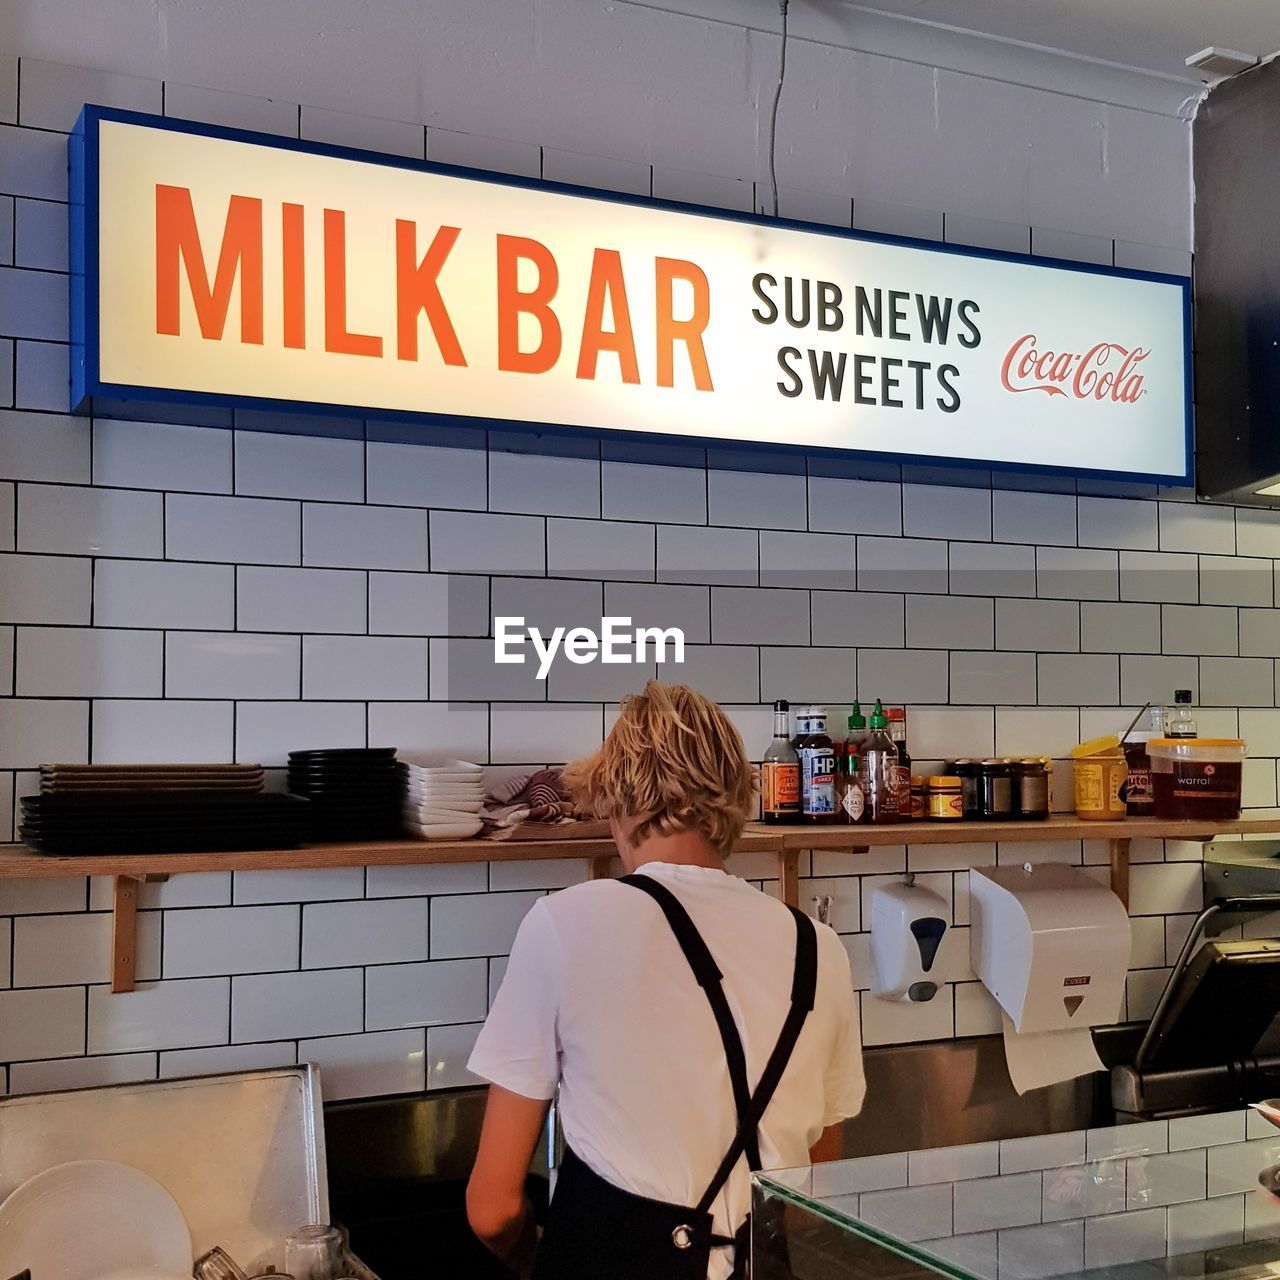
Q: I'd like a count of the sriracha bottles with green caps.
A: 2